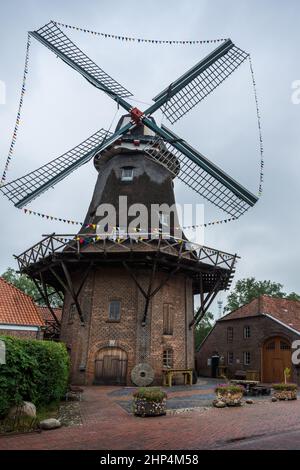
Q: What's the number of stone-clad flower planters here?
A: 3